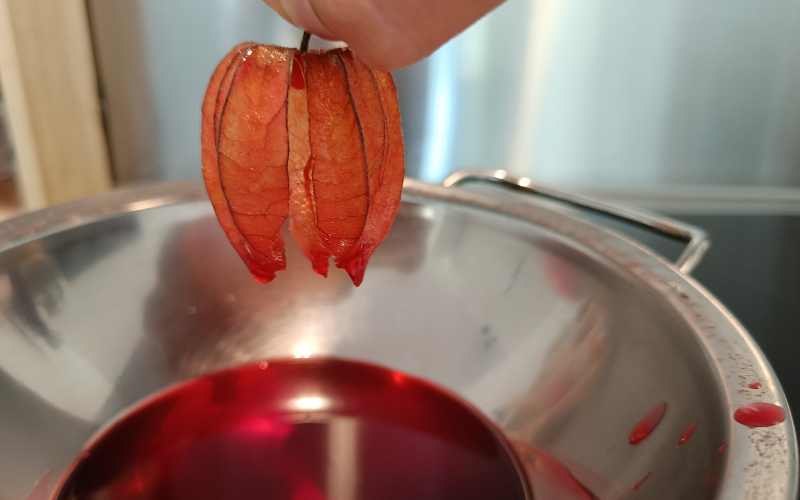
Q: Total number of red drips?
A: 6